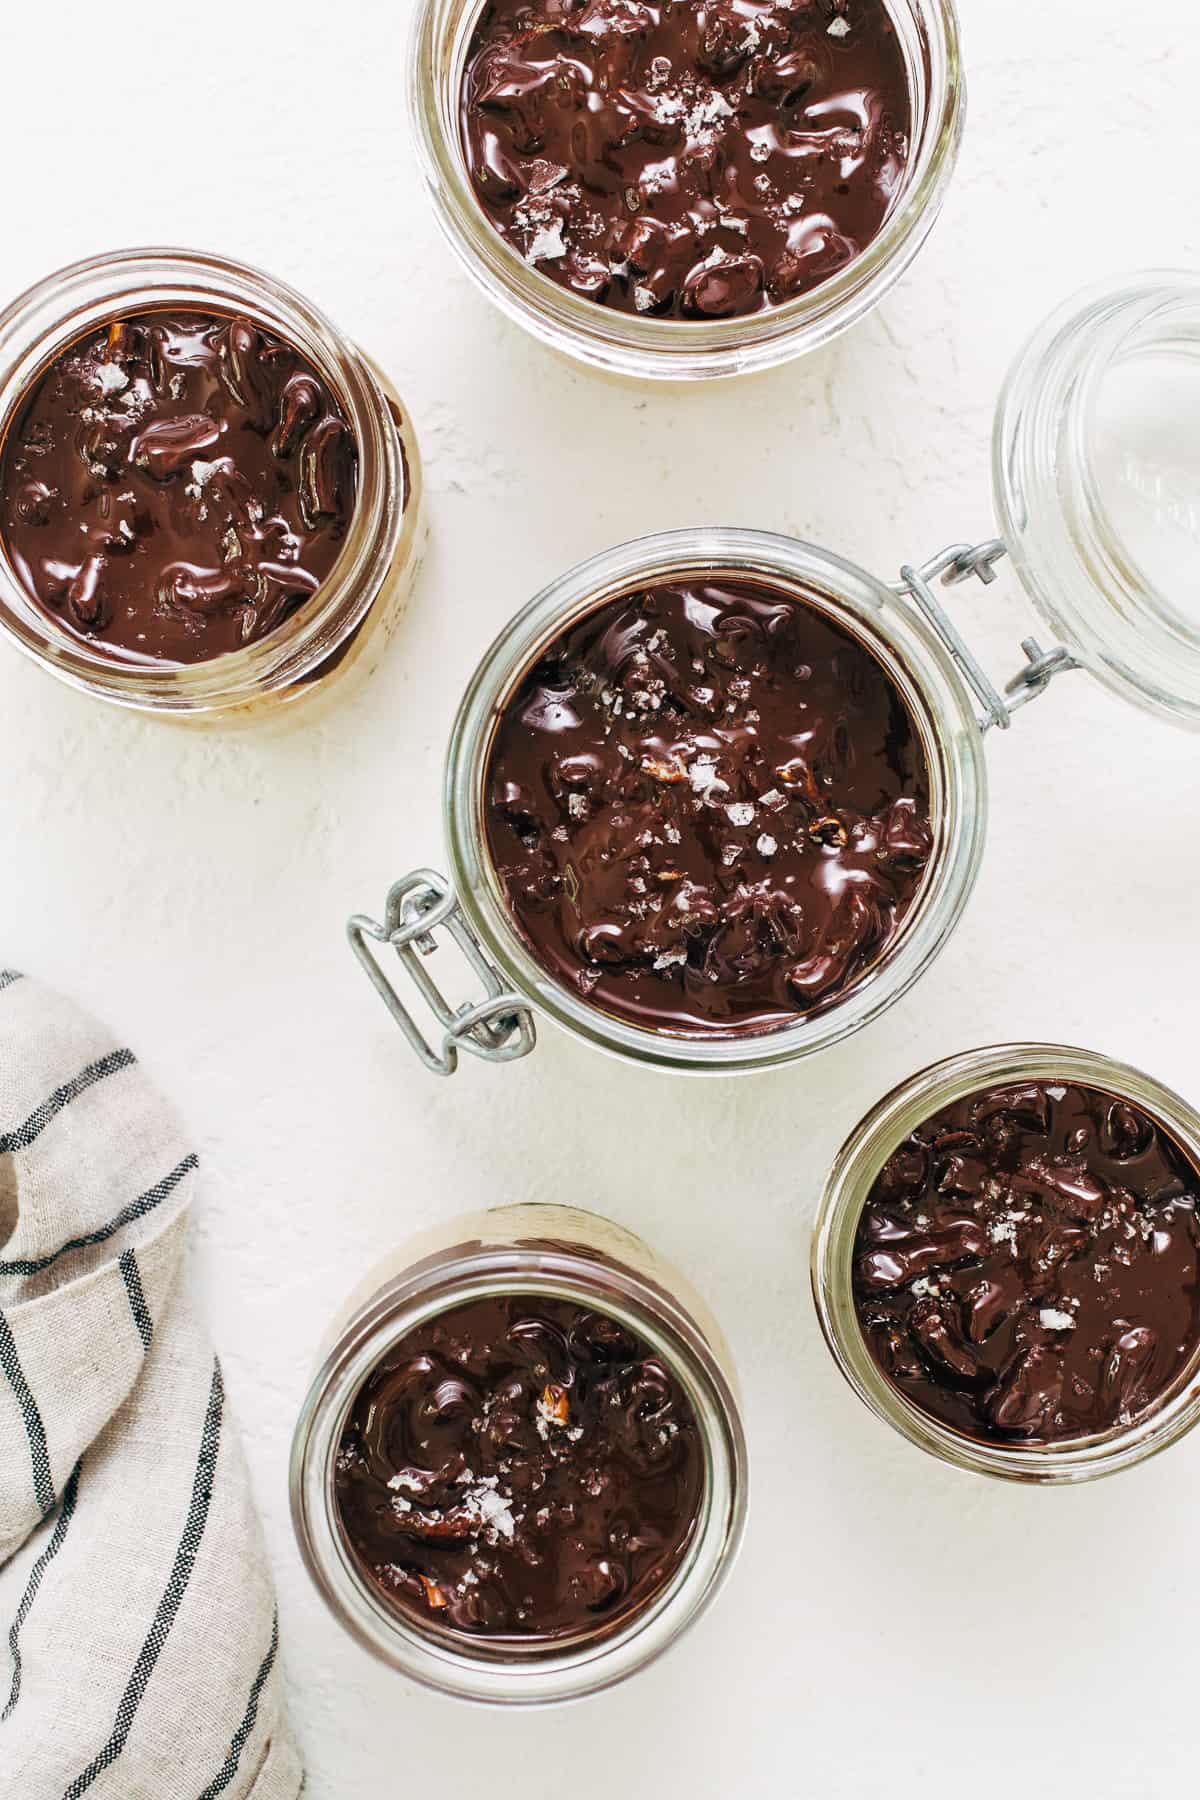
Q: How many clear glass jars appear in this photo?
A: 5